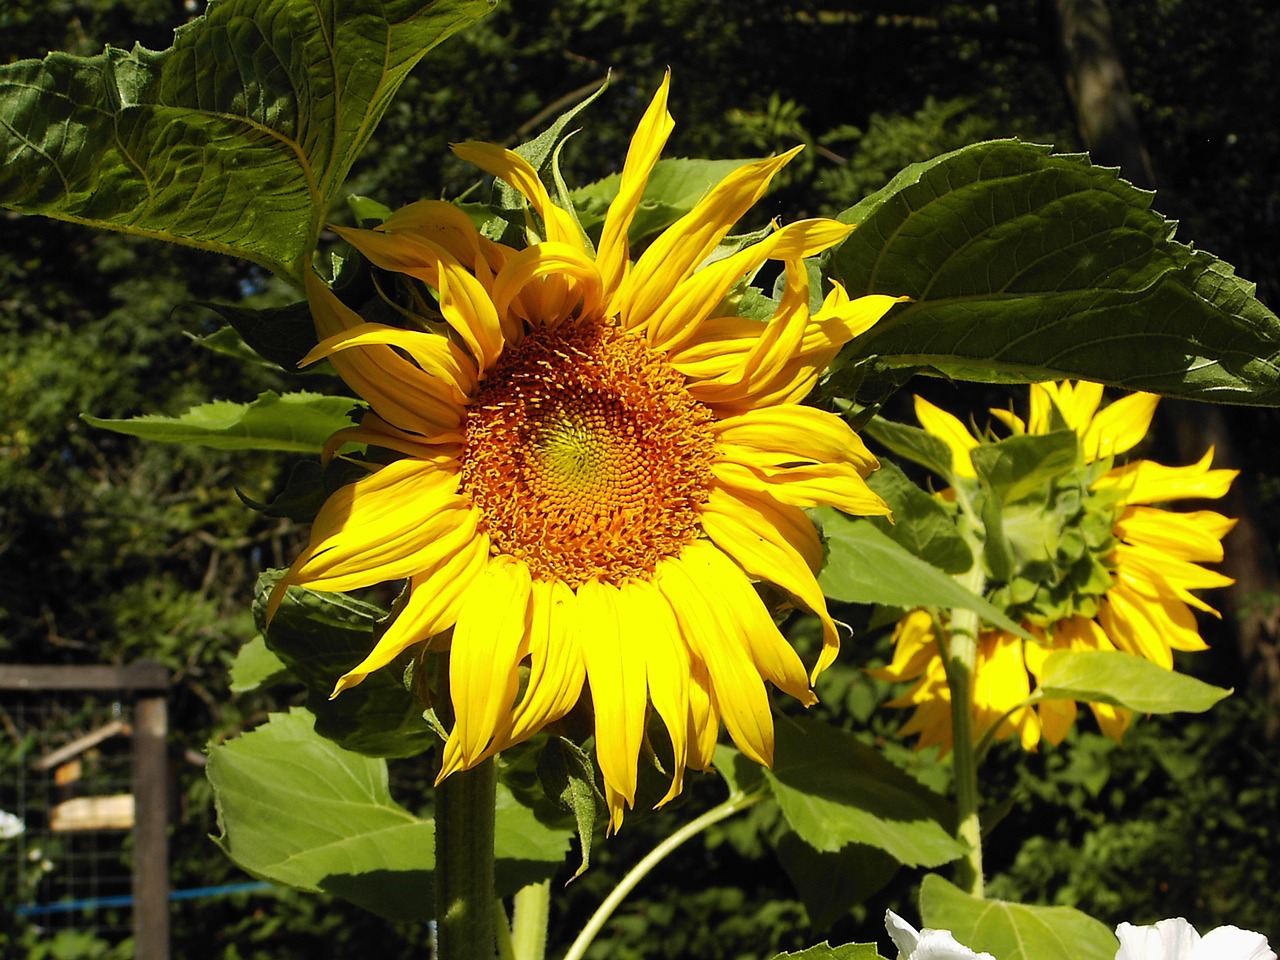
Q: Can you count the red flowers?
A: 0